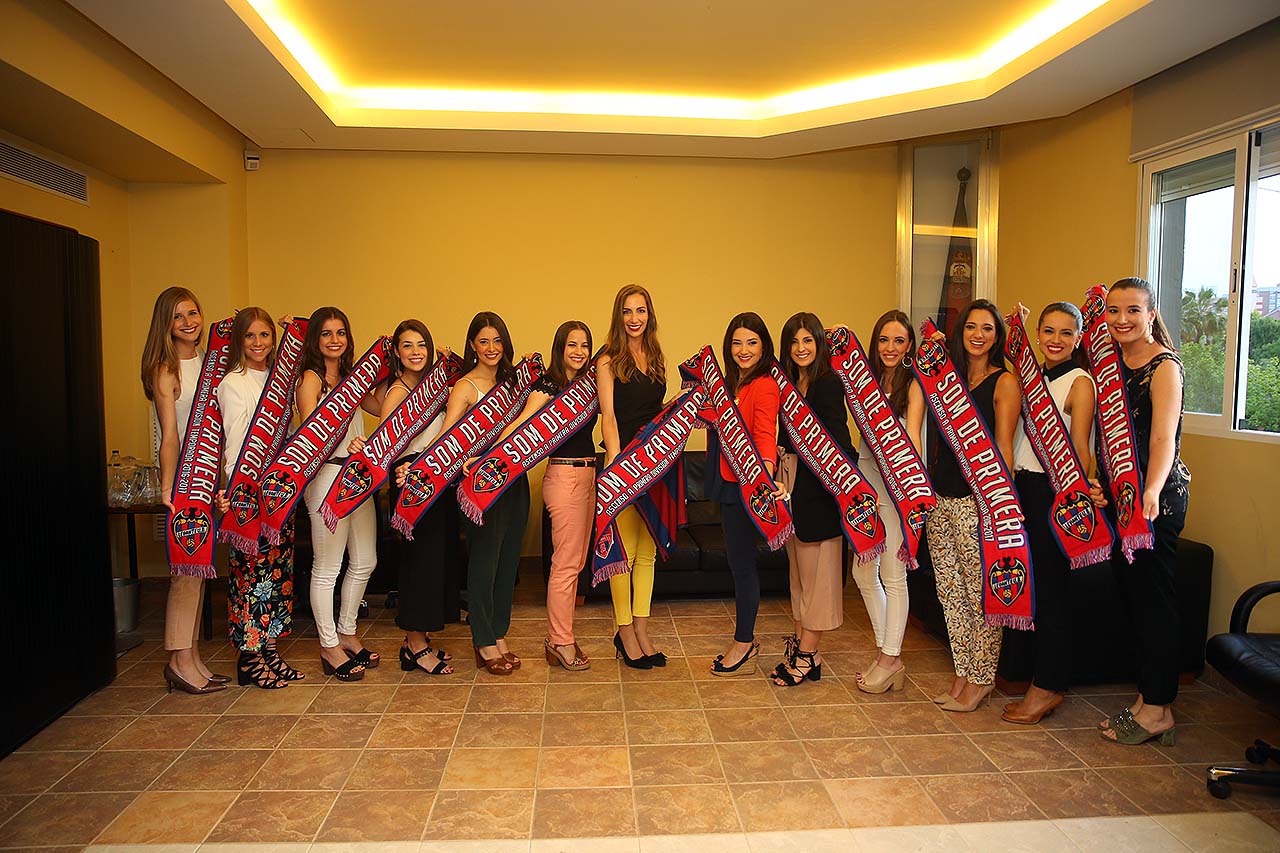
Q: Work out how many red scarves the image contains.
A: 13